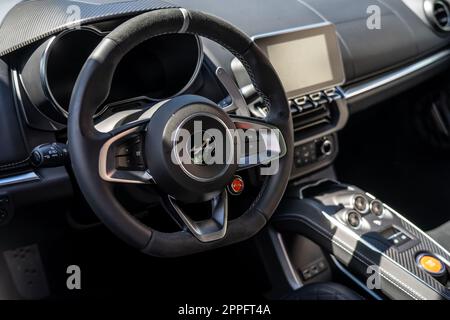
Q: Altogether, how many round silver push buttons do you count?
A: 3